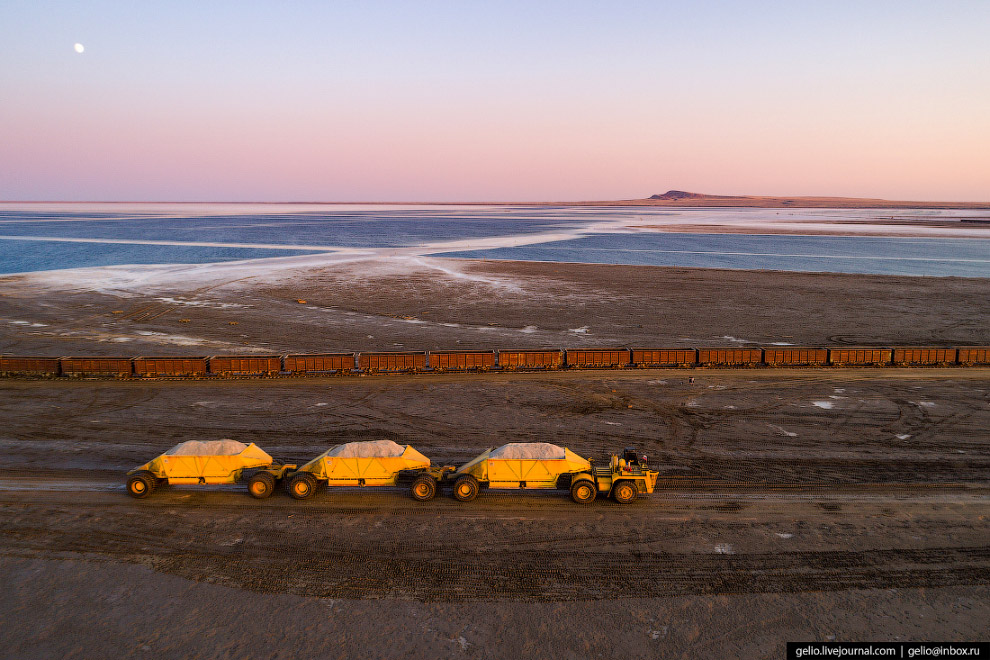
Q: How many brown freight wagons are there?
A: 15